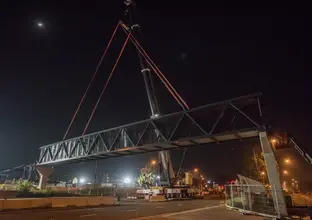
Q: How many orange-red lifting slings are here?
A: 4